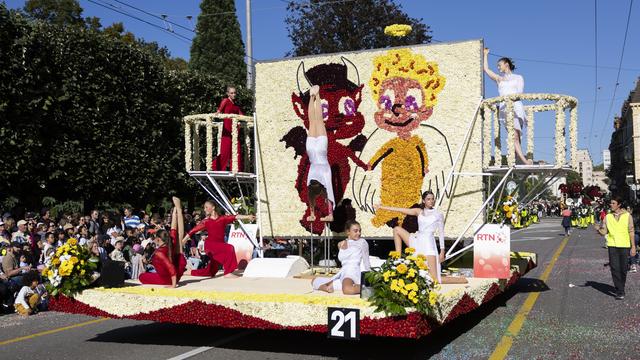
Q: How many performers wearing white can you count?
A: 4